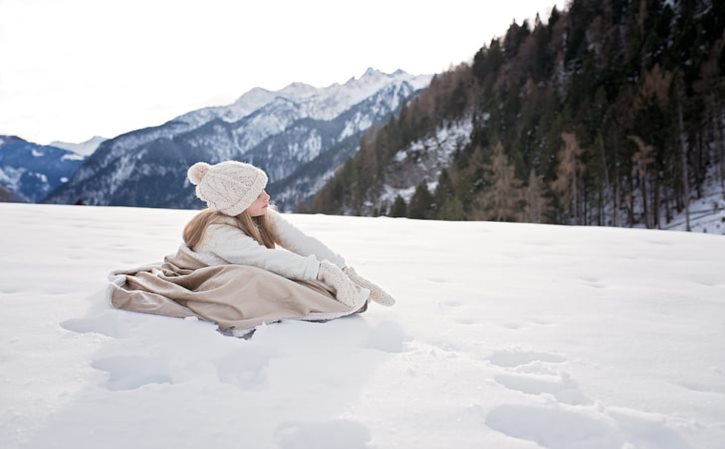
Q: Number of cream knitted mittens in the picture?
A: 2